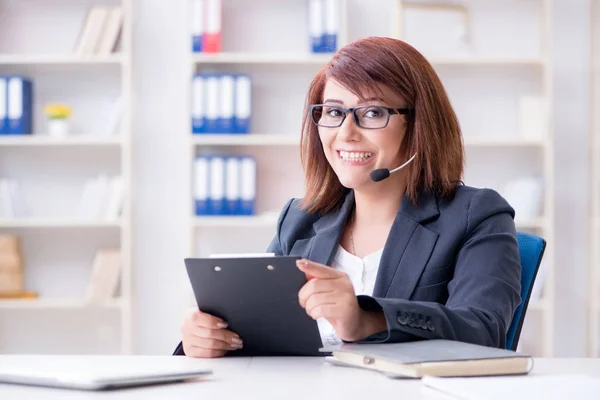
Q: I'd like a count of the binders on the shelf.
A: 14